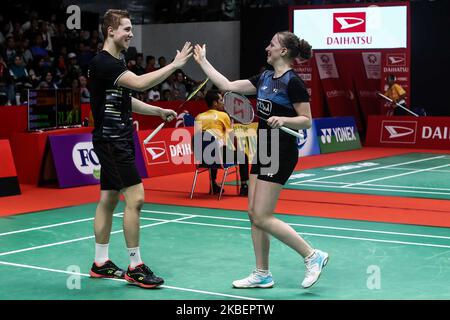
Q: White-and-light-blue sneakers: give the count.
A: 2